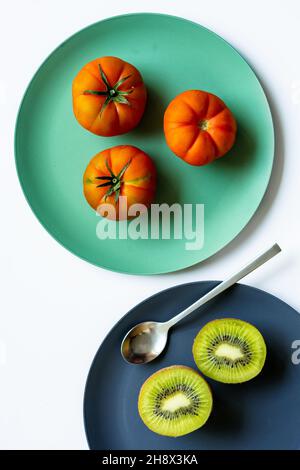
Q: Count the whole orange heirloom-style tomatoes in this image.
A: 3